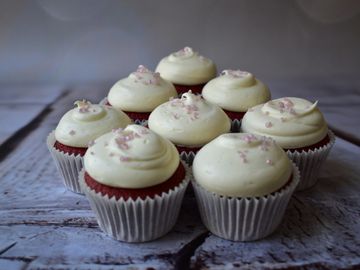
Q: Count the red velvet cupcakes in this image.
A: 8